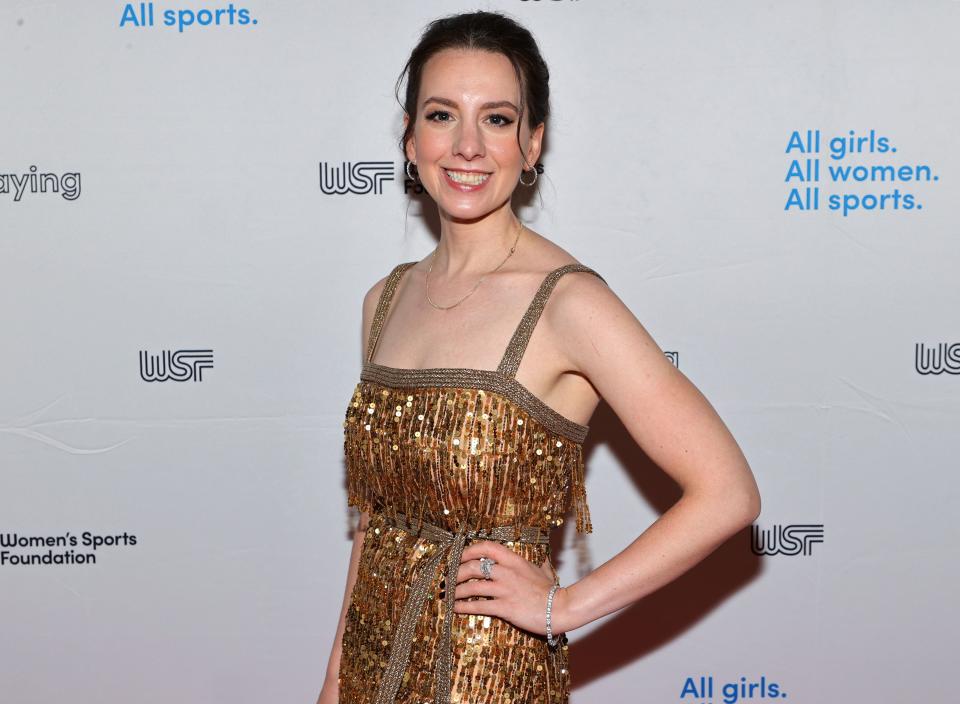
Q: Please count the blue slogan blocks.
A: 3